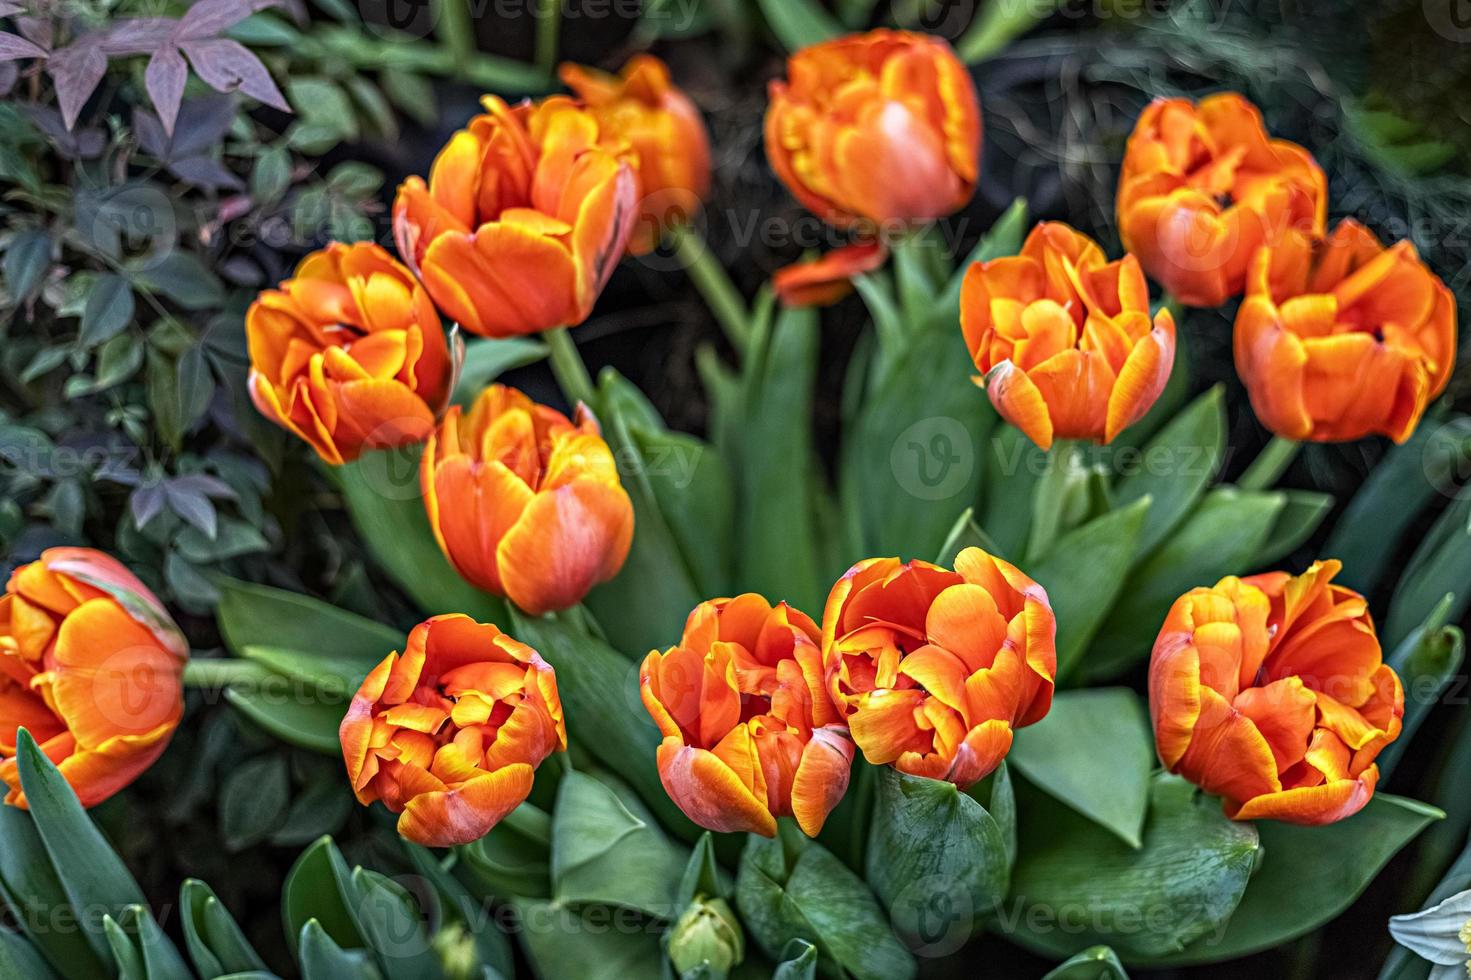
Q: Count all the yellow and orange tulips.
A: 13